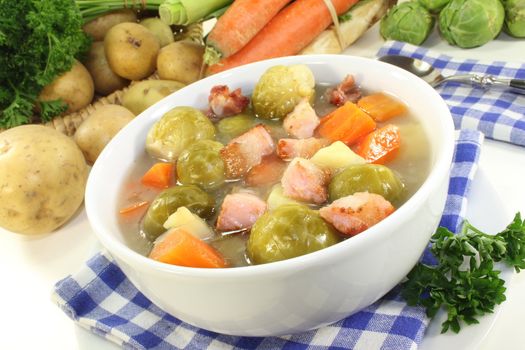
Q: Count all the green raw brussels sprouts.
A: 4